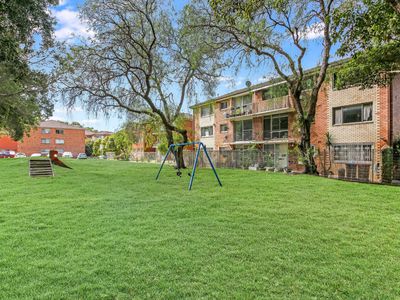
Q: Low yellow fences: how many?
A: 0